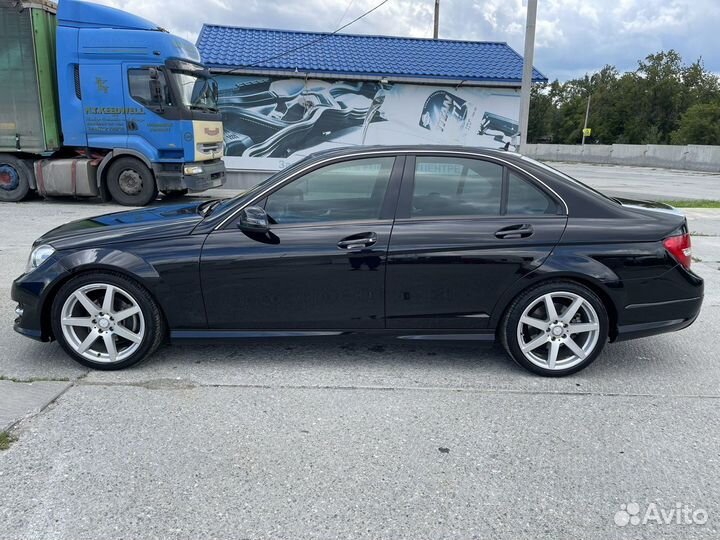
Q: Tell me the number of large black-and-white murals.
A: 1